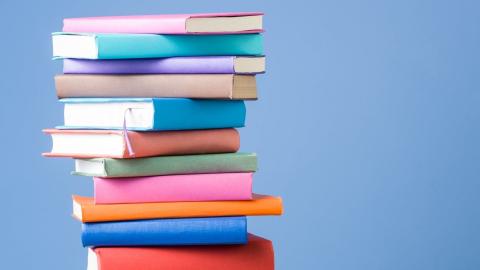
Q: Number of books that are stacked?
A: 11